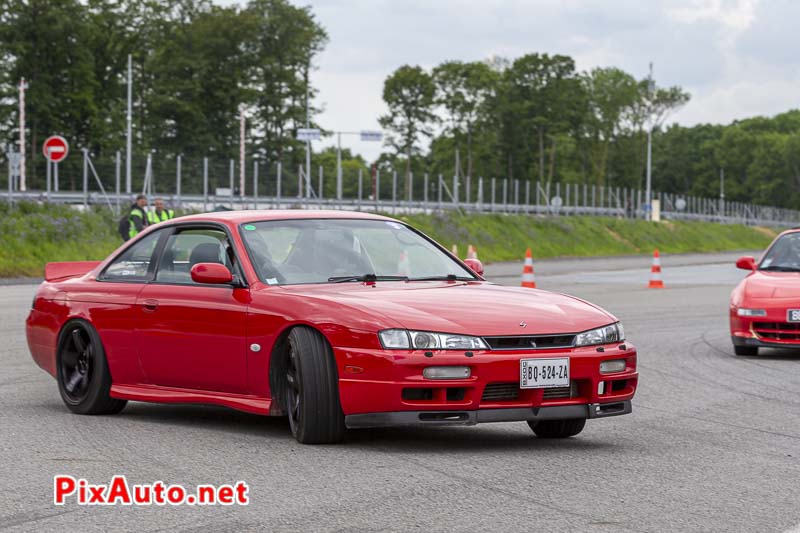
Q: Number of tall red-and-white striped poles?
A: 2